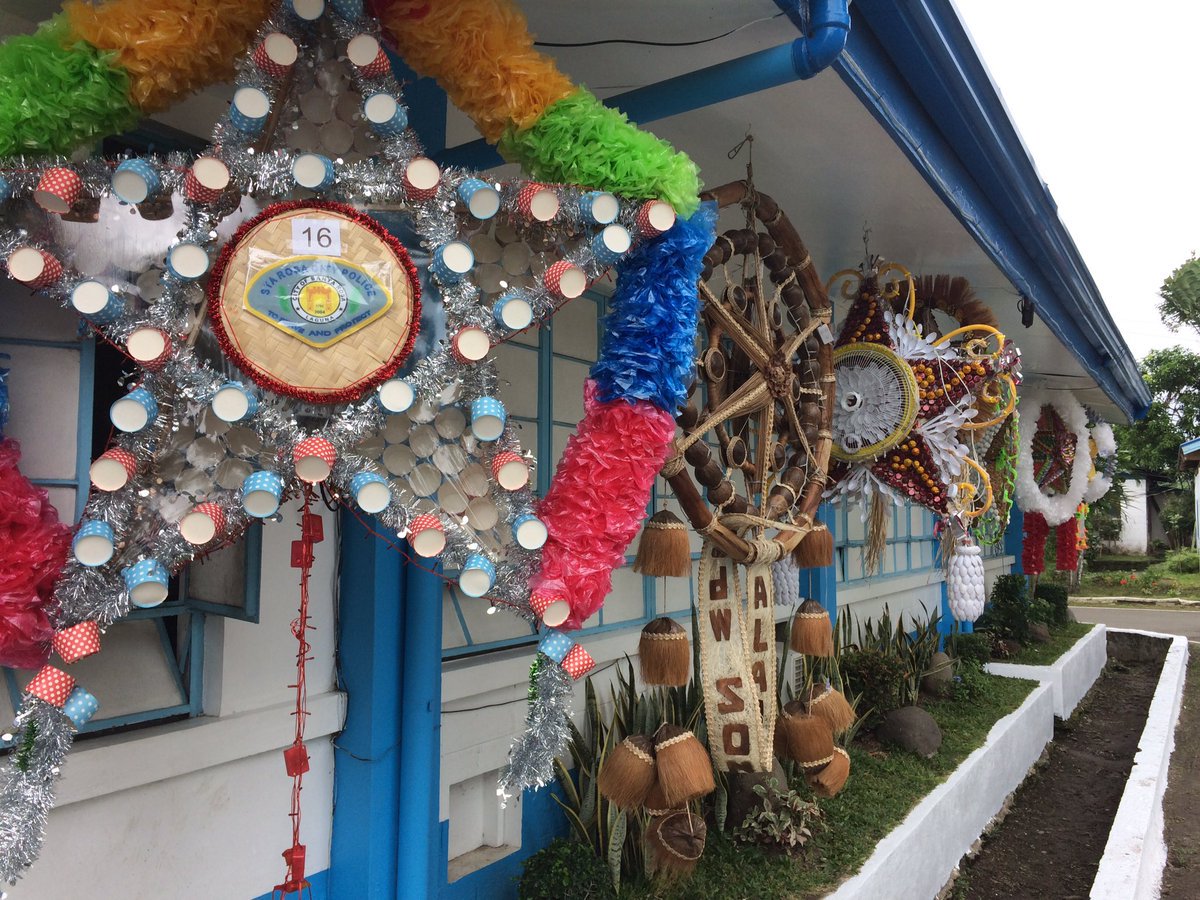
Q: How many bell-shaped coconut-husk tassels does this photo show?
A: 12